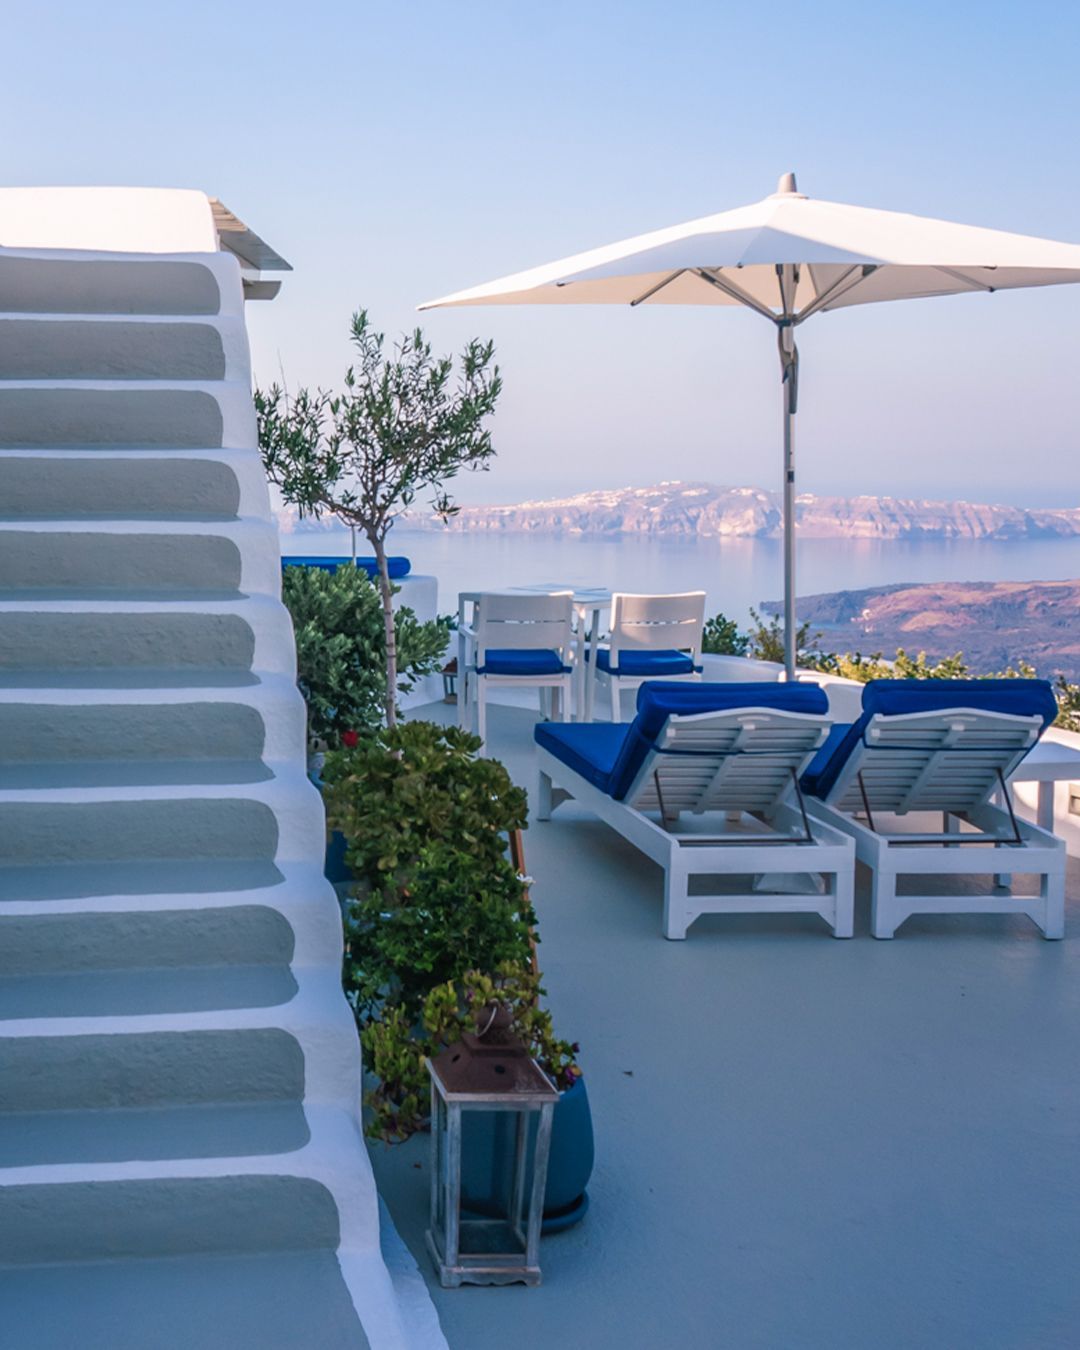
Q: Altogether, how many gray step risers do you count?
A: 11